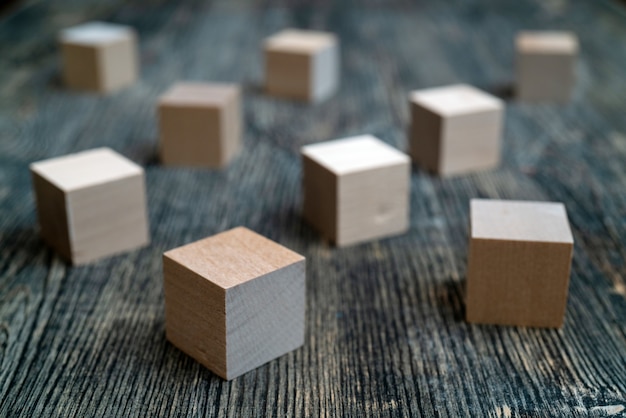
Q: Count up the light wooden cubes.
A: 9